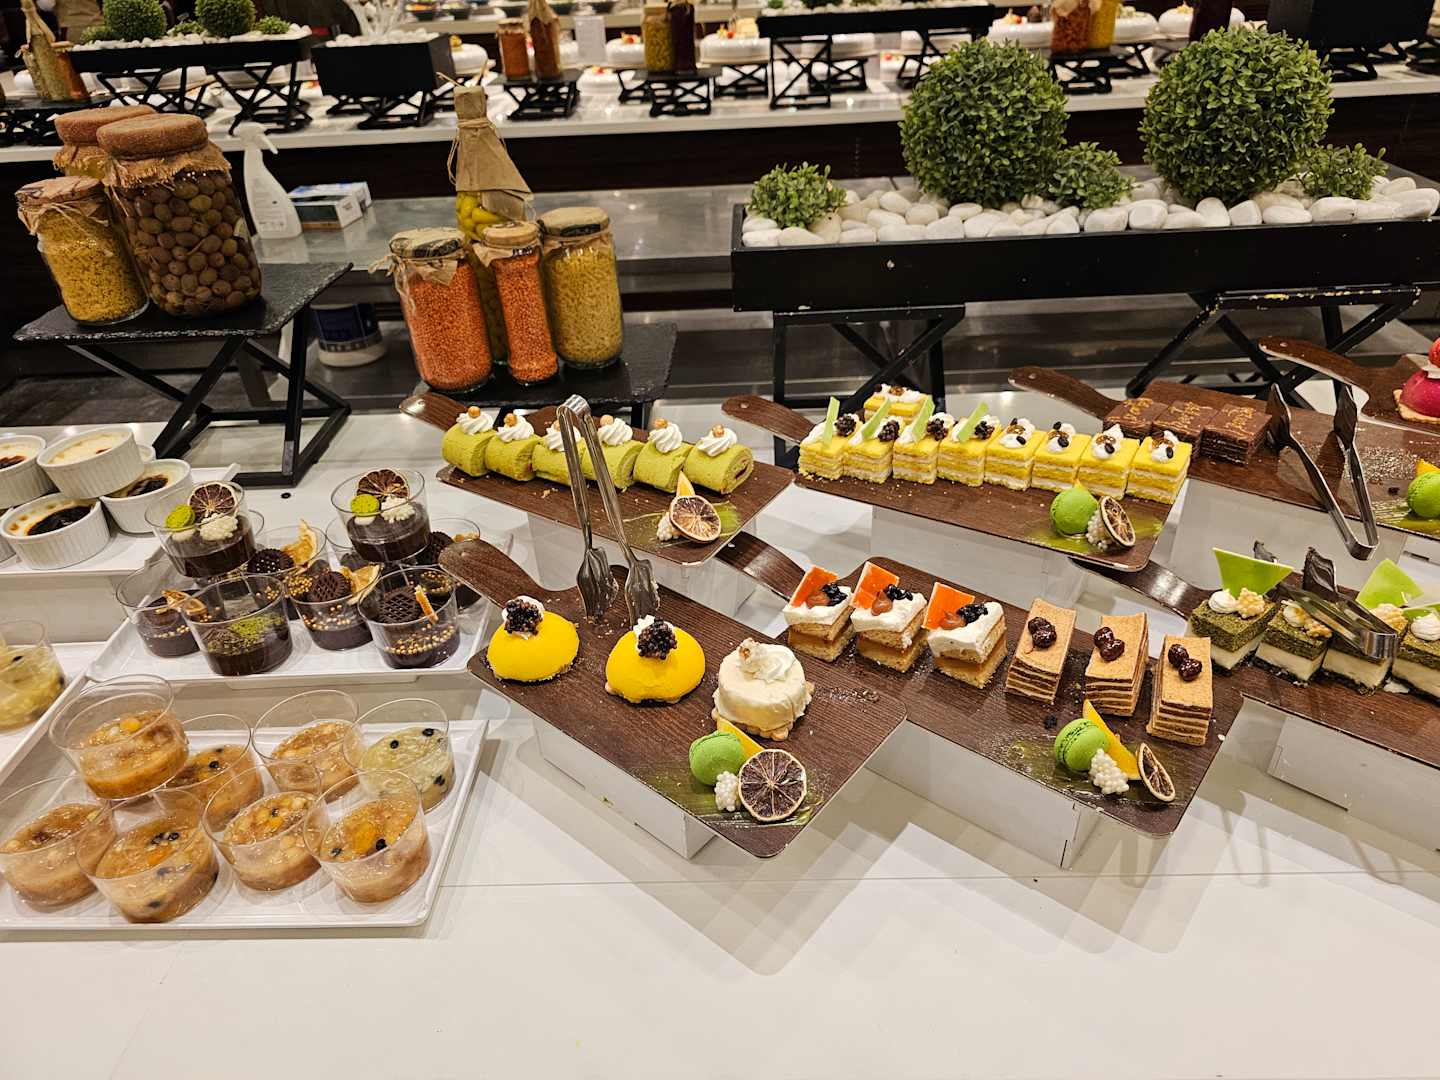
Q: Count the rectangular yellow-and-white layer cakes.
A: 9